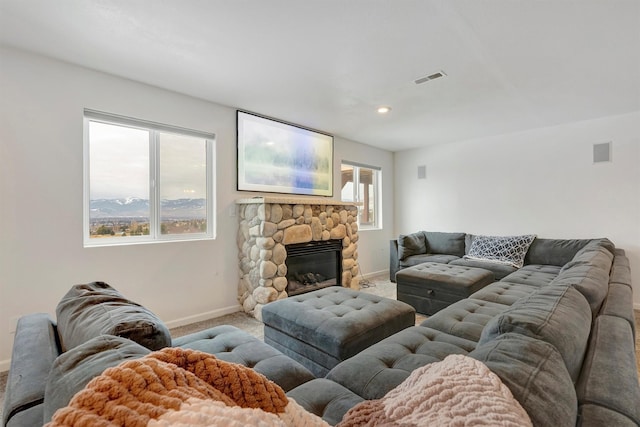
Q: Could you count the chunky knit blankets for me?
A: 2